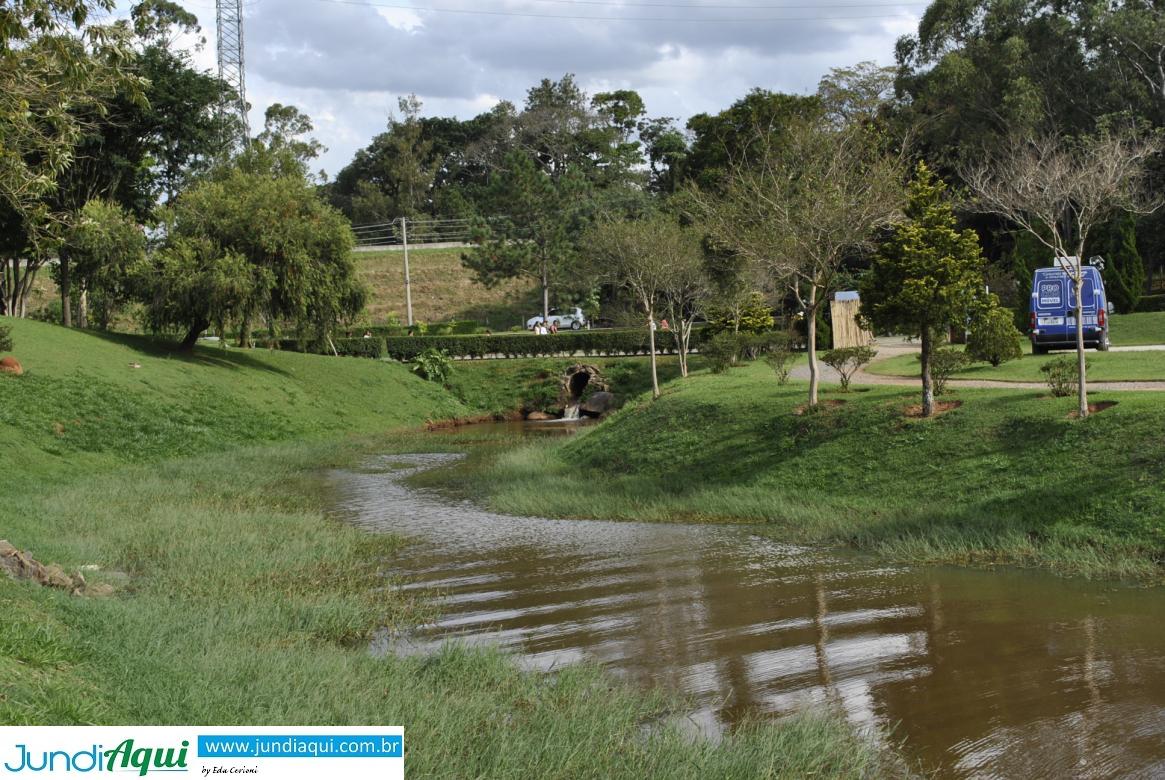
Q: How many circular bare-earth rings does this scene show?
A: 3